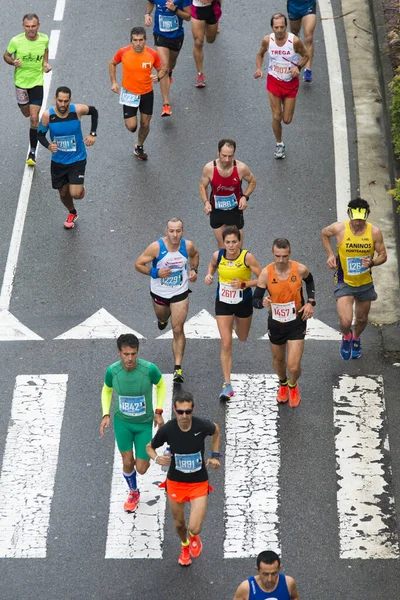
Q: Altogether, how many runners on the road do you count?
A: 15